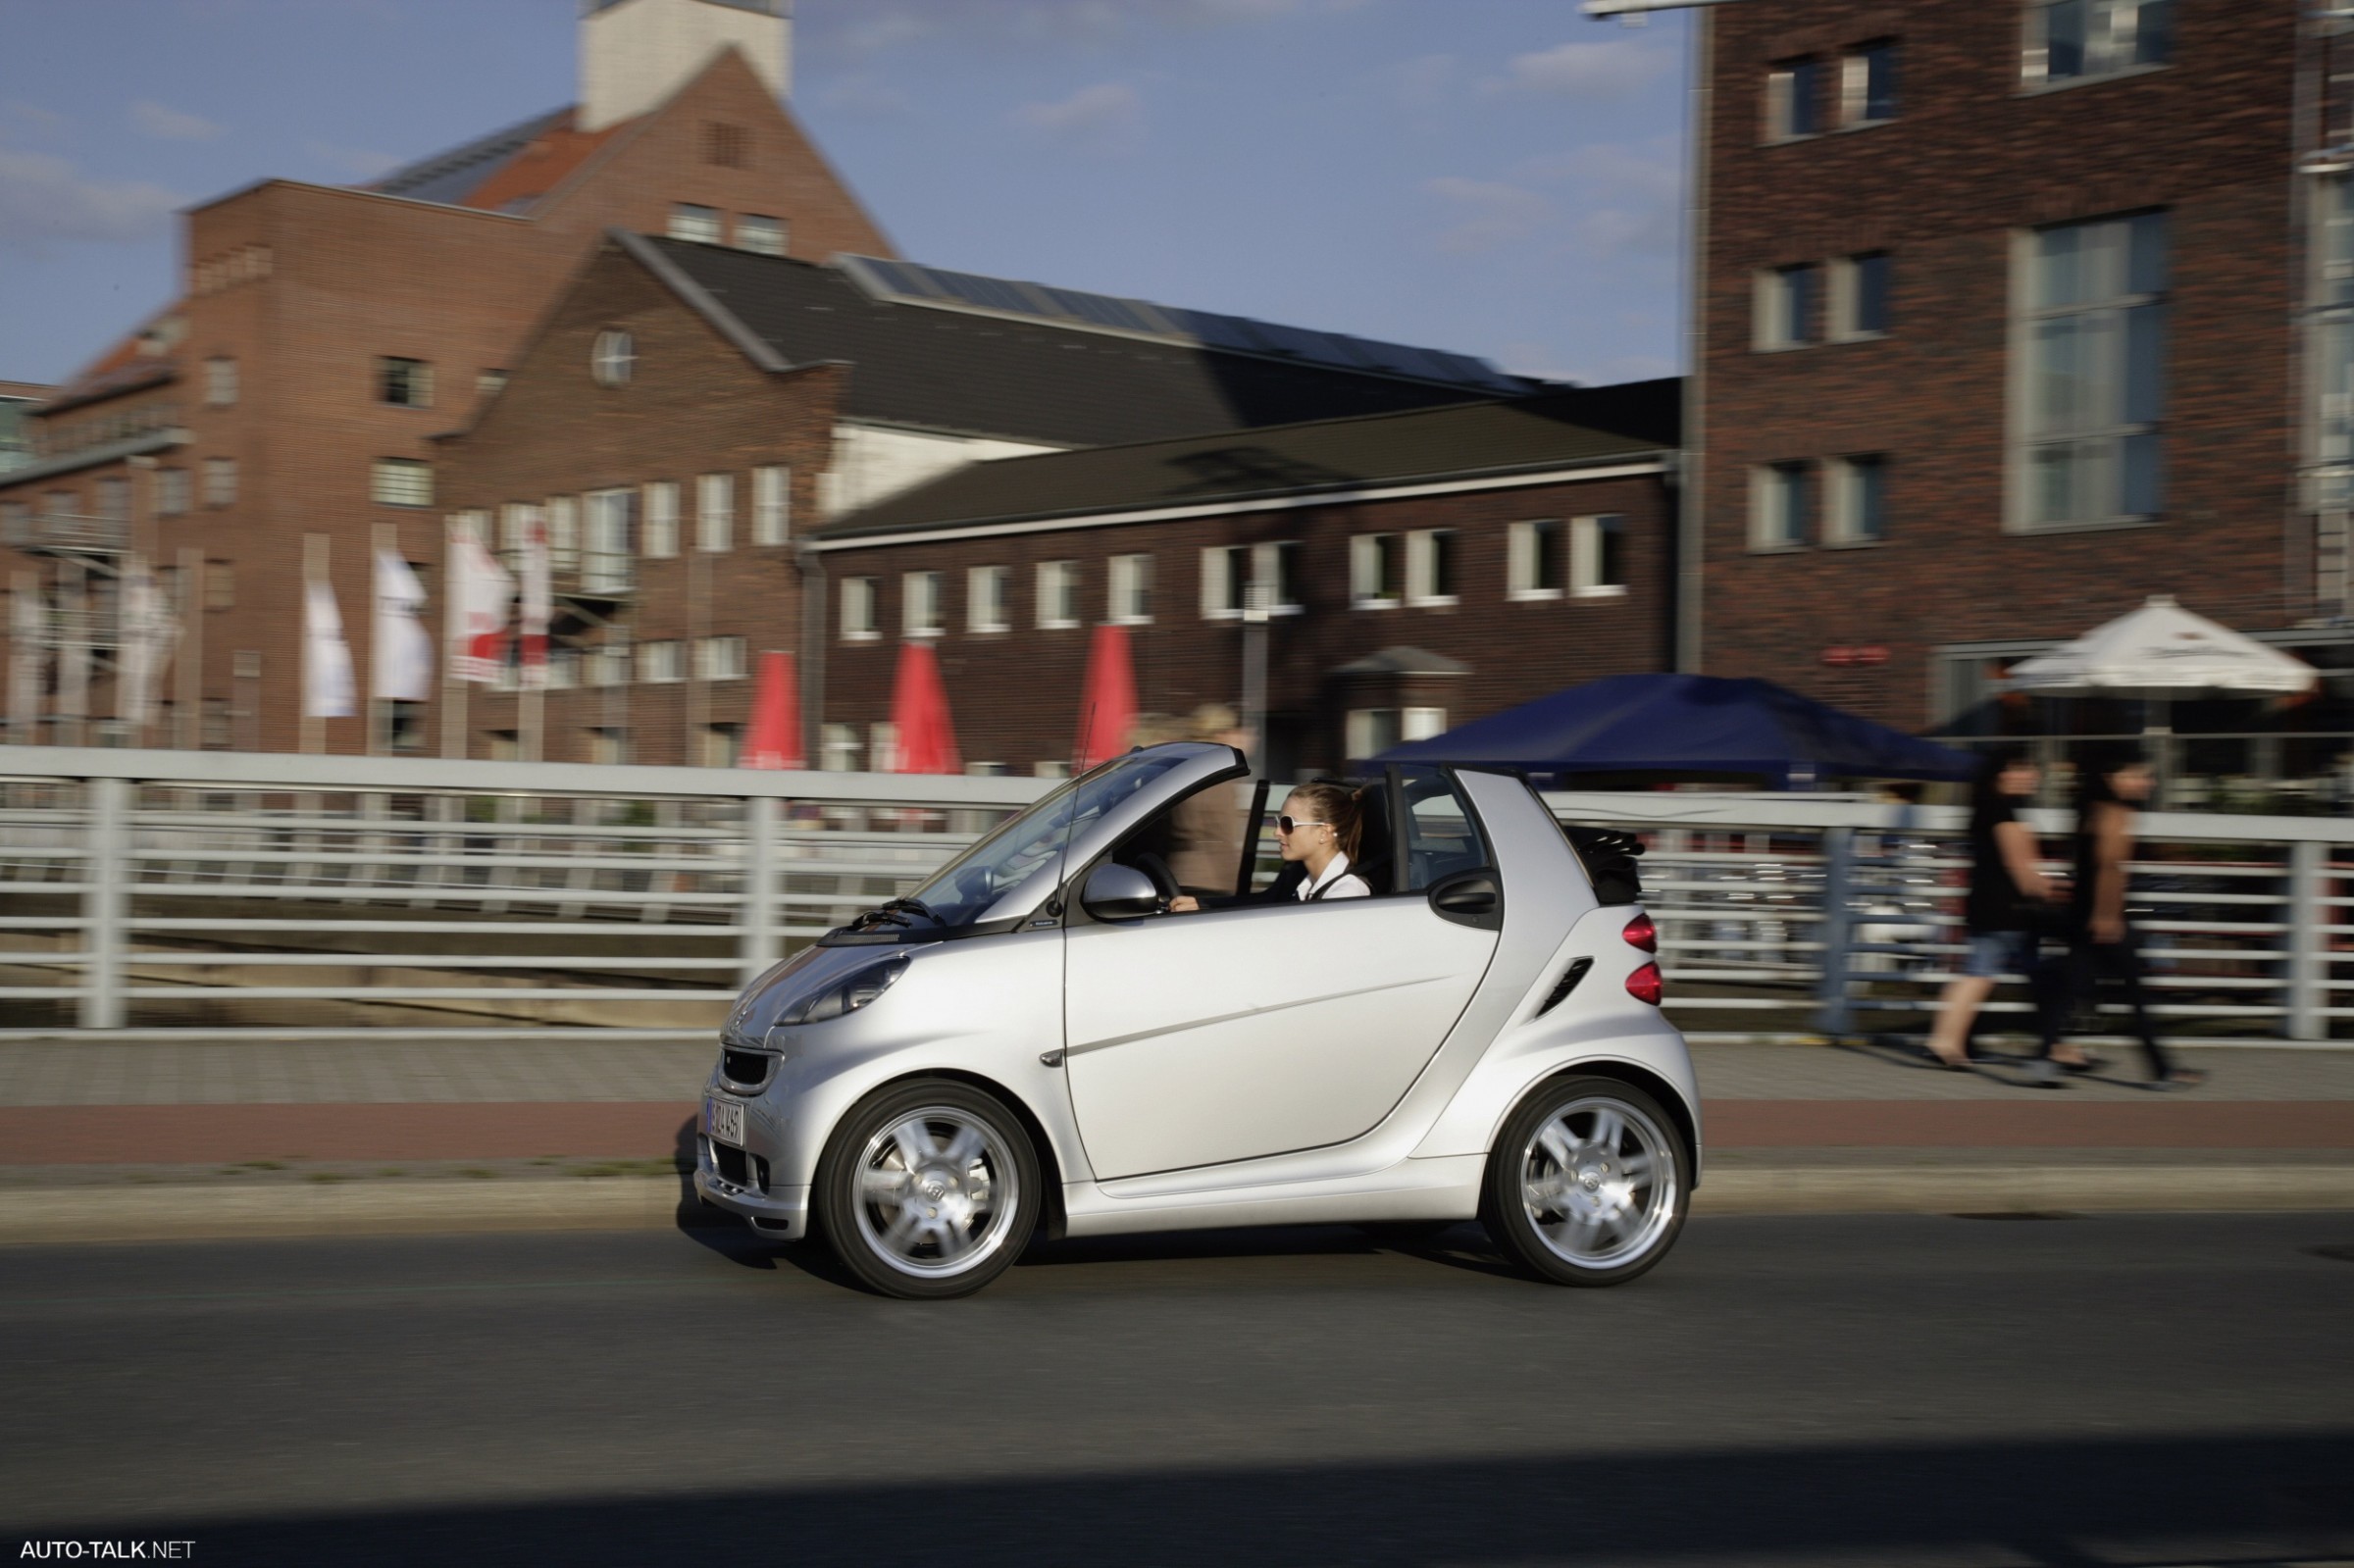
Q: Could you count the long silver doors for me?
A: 1